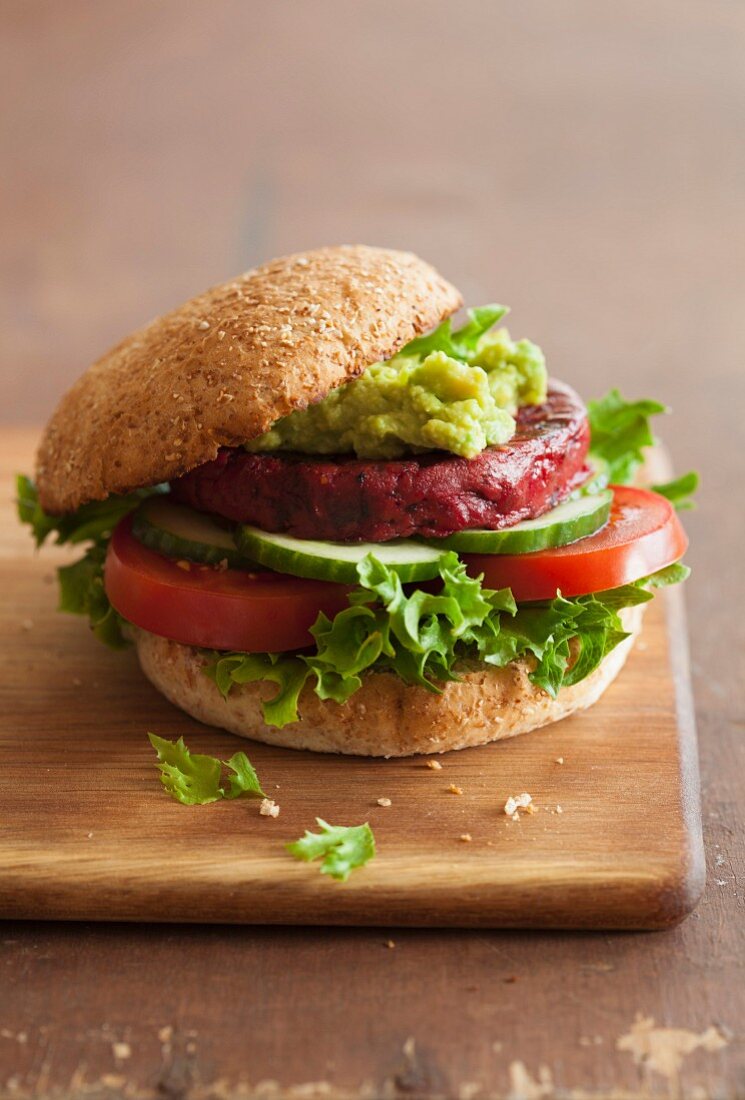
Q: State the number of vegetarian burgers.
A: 1